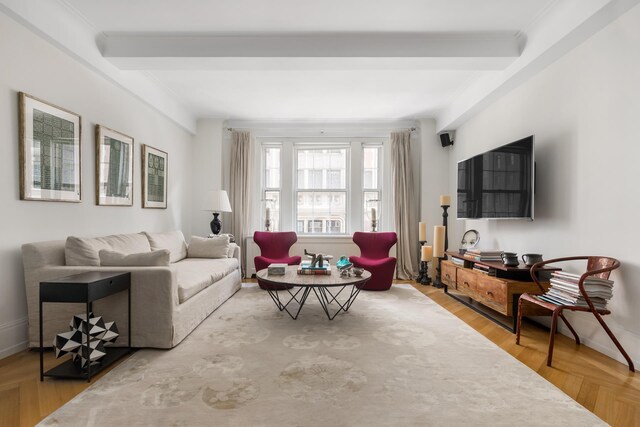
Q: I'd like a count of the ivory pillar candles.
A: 4